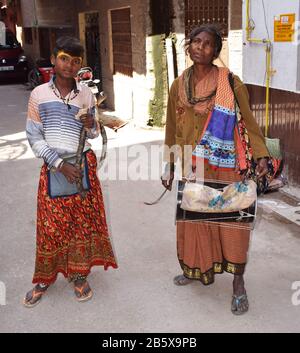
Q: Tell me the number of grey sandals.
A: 2